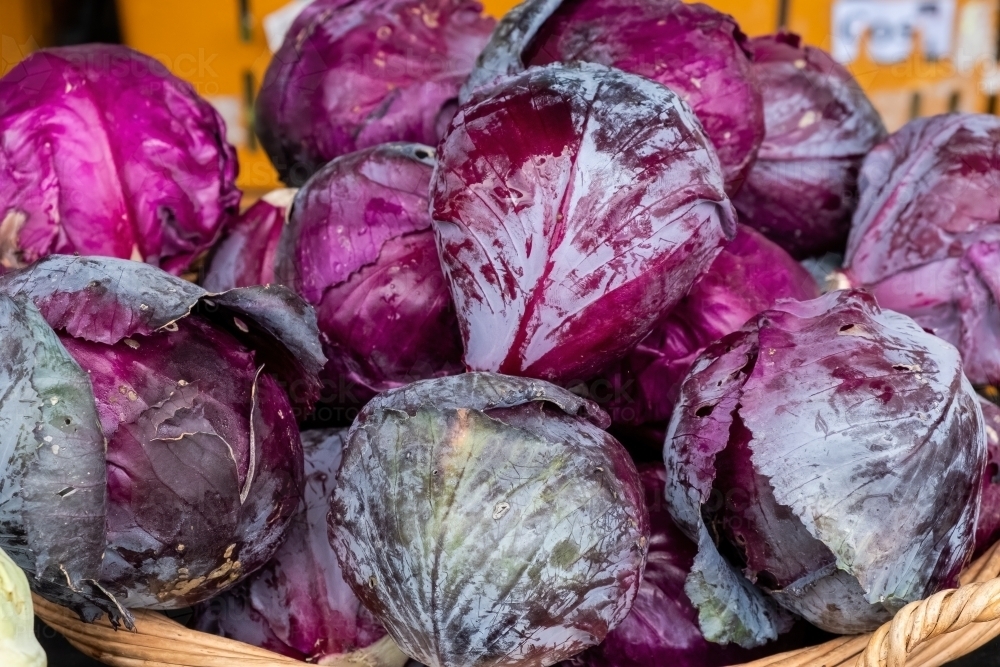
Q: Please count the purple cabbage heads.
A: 15